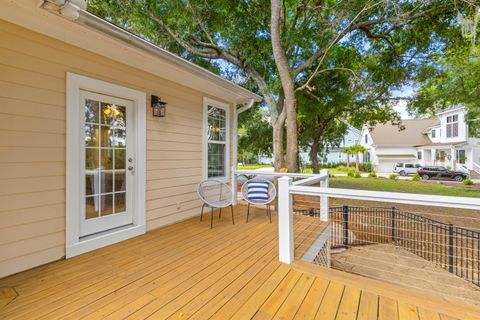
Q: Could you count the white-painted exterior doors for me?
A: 1